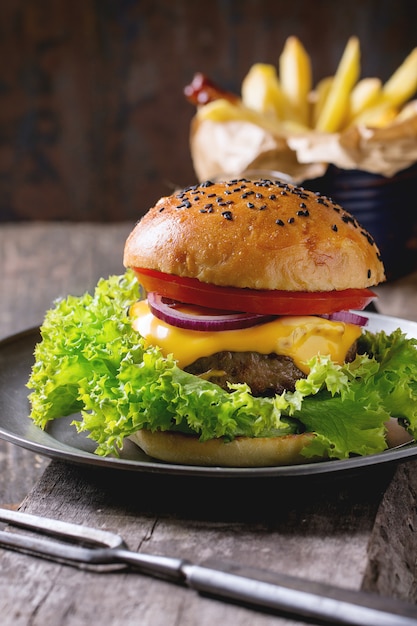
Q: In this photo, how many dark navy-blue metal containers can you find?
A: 1